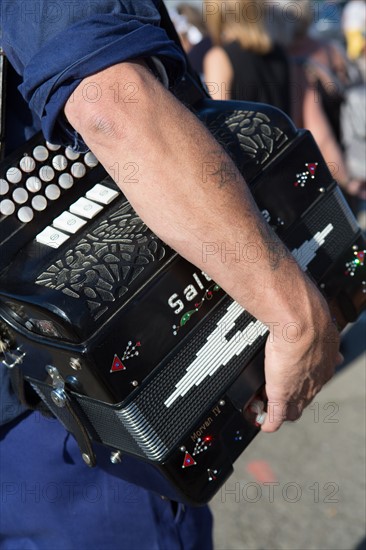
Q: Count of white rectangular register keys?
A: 4